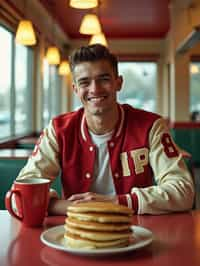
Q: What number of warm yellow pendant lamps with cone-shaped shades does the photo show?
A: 6